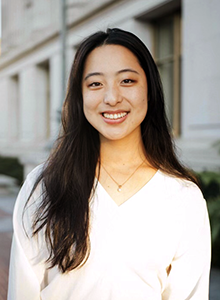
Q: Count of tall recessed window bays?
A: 3